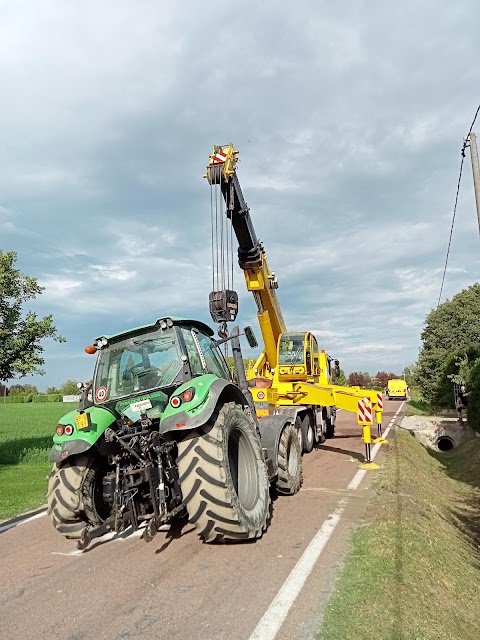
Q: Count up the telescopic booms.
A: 1